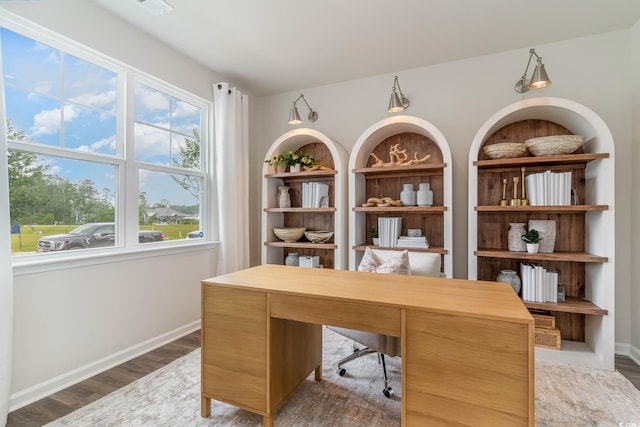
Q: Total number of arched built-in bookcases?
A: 3